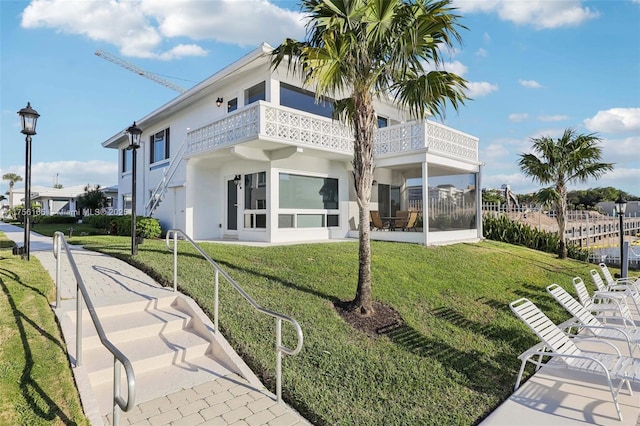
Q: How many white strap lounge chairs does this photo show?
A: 5